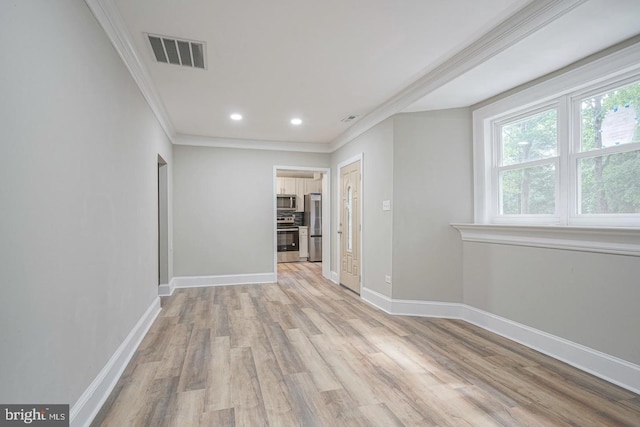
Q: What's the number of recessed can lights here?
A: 2